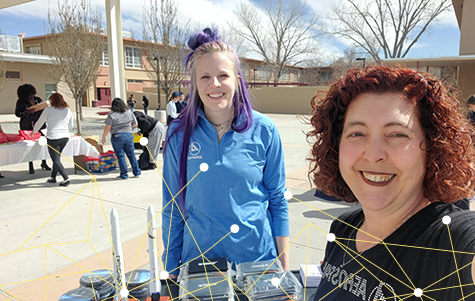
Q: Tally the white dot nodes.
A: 11